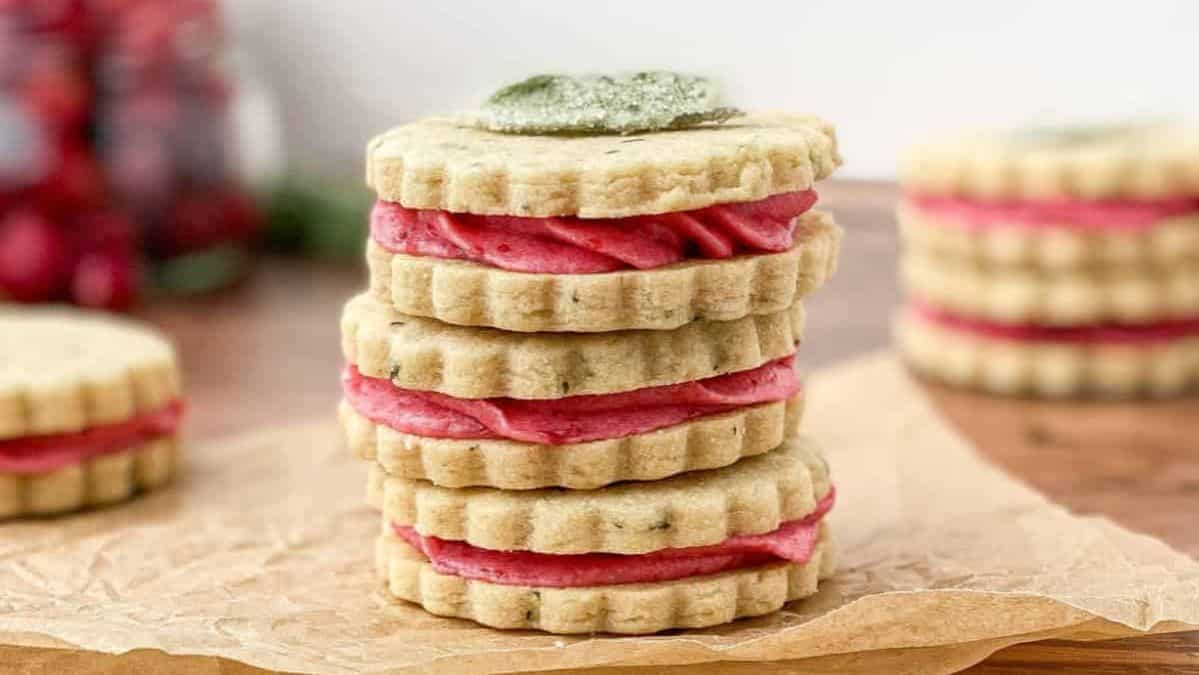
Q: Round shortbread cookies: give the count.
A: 12